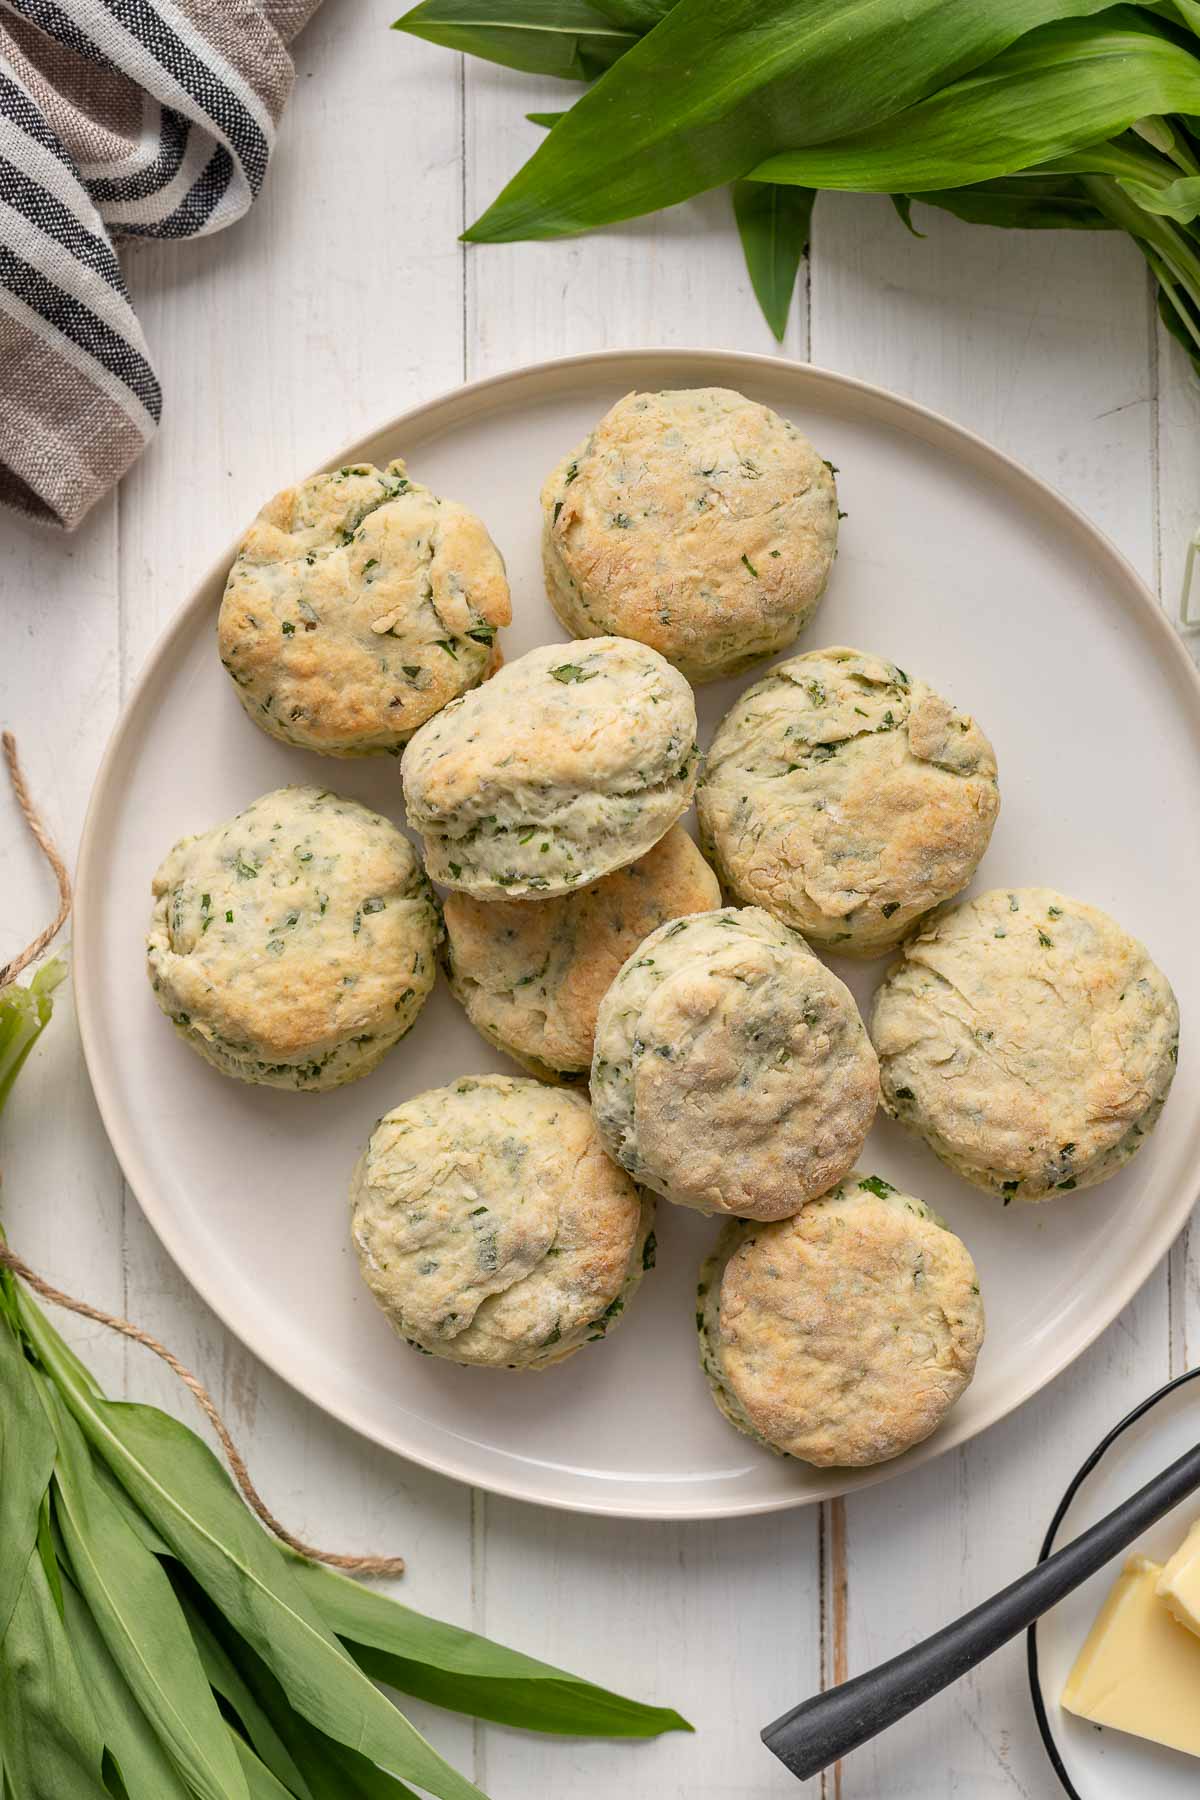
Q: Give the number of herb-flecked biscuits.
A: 10